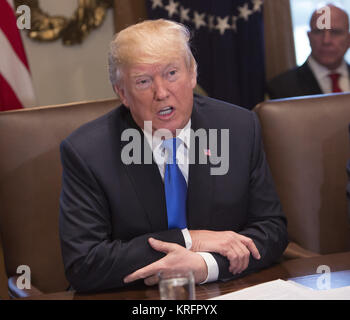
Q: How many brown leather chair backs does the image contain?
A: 2